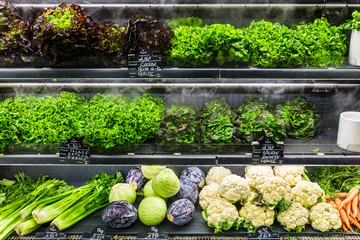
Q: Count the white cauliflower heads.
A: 11